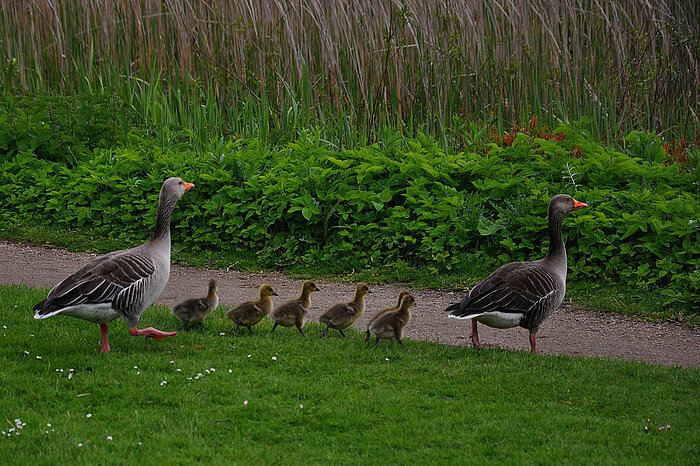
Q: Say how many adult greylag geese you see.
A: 2